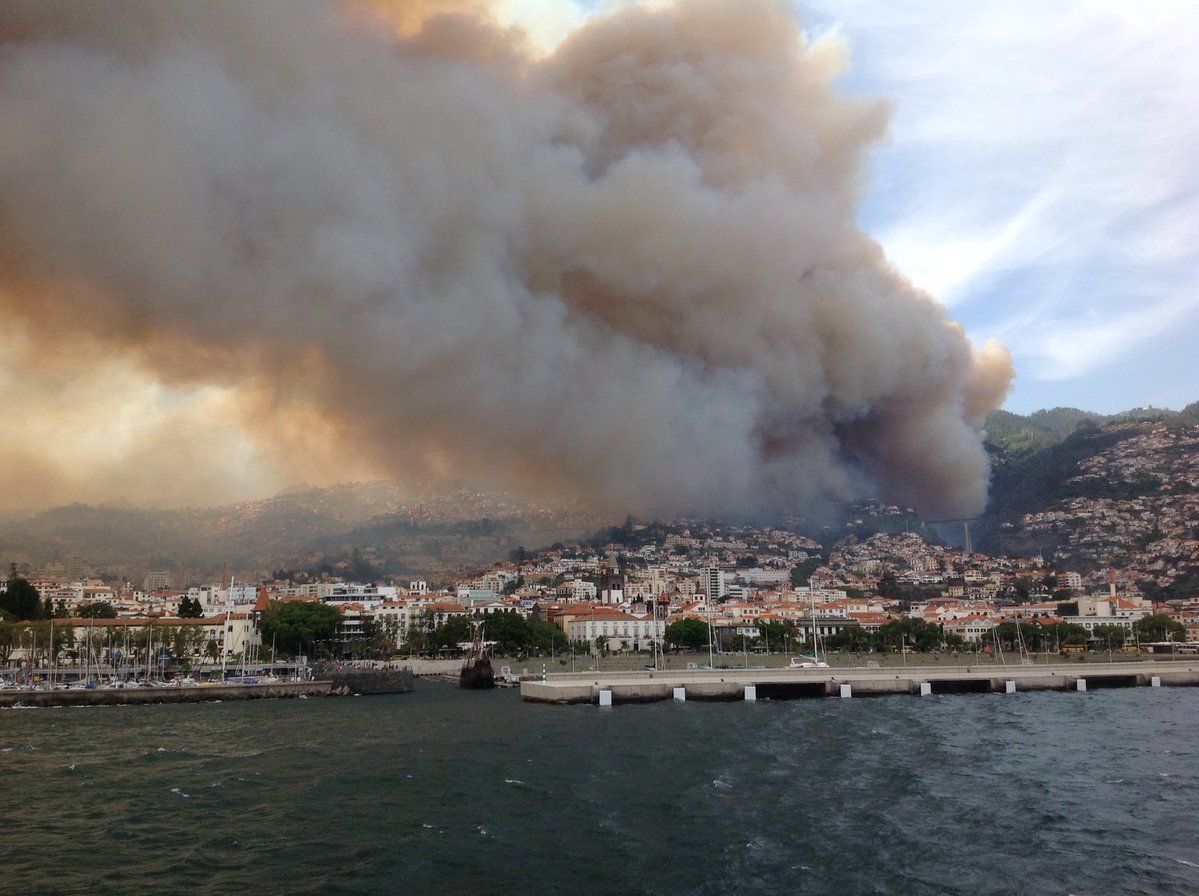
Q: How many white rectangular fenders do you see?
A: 8